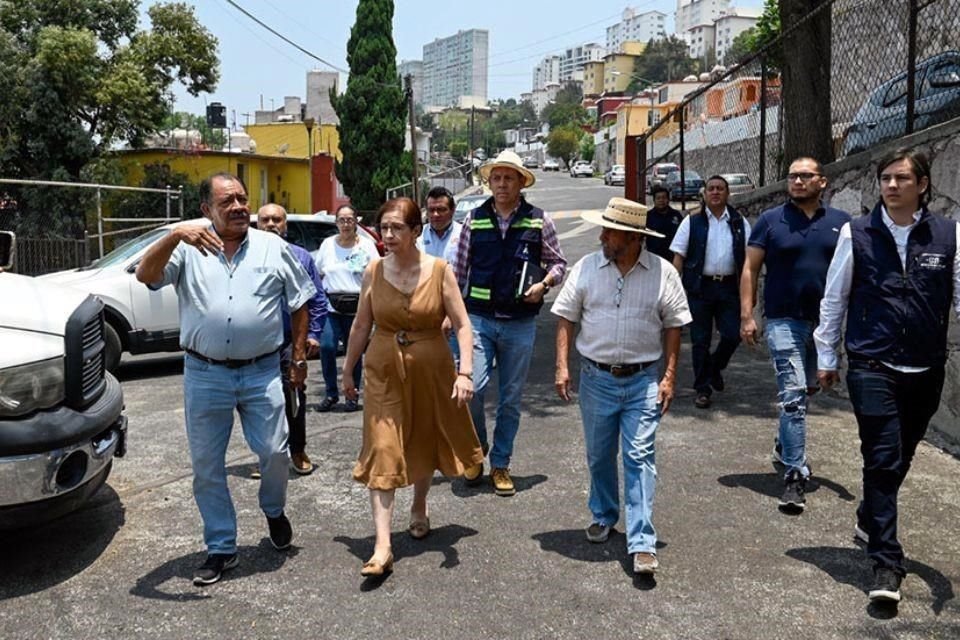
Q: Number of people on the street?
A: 11